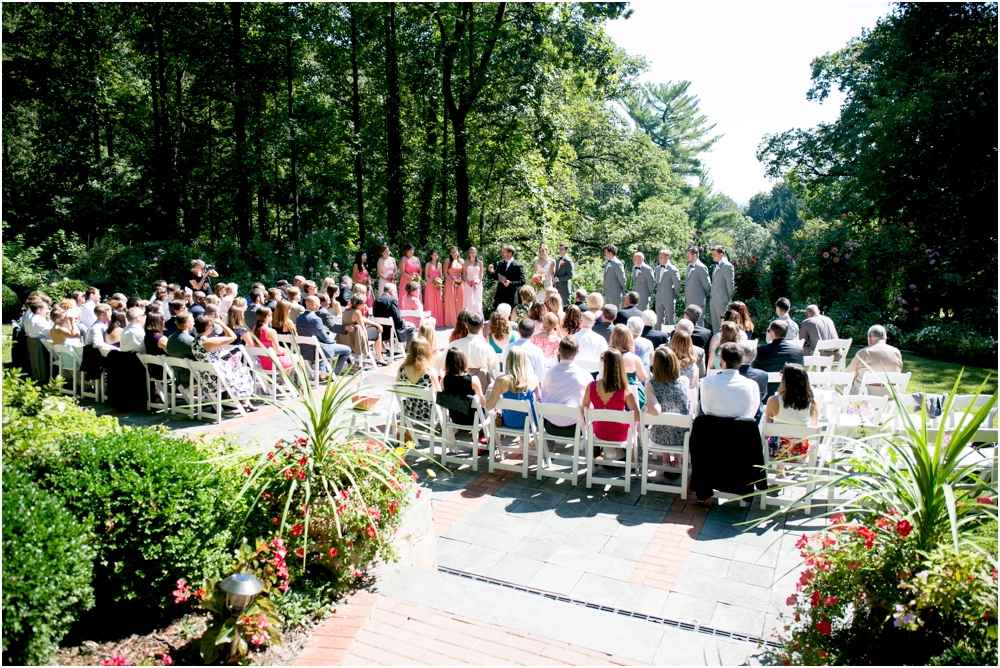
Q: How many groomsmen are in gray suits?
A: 5